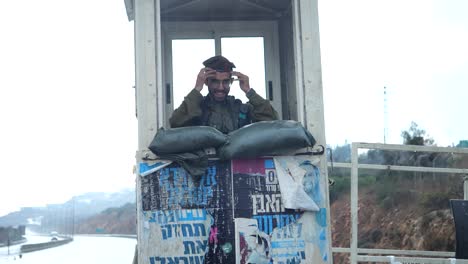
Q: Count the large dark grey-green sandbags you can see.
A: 2